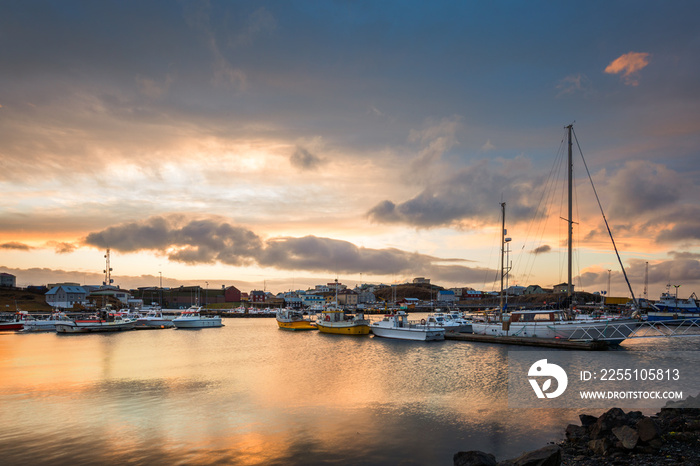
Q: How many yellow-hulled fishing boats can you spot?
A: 2